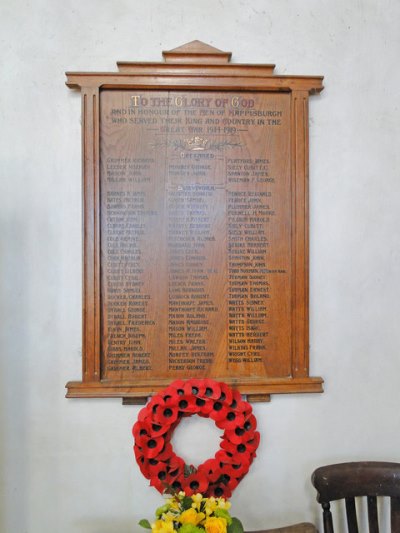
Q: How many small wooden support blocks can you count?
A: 2